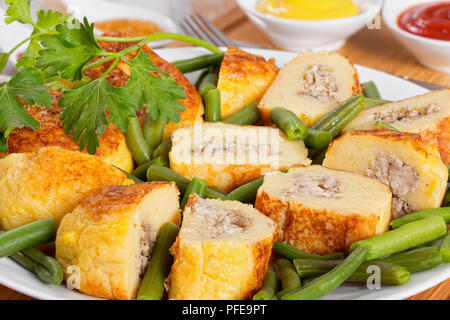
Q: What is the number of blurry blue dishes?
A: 0